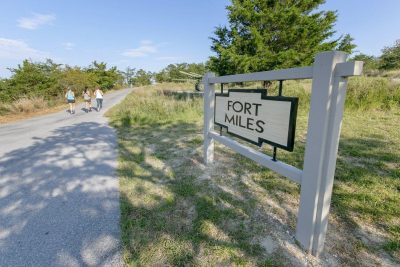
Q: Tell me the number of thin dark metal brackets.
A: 4